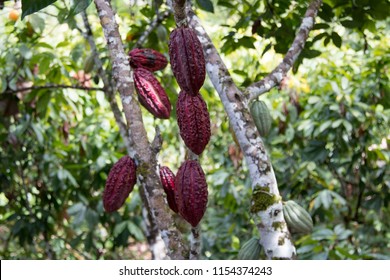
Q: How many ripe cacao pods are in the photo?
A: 7